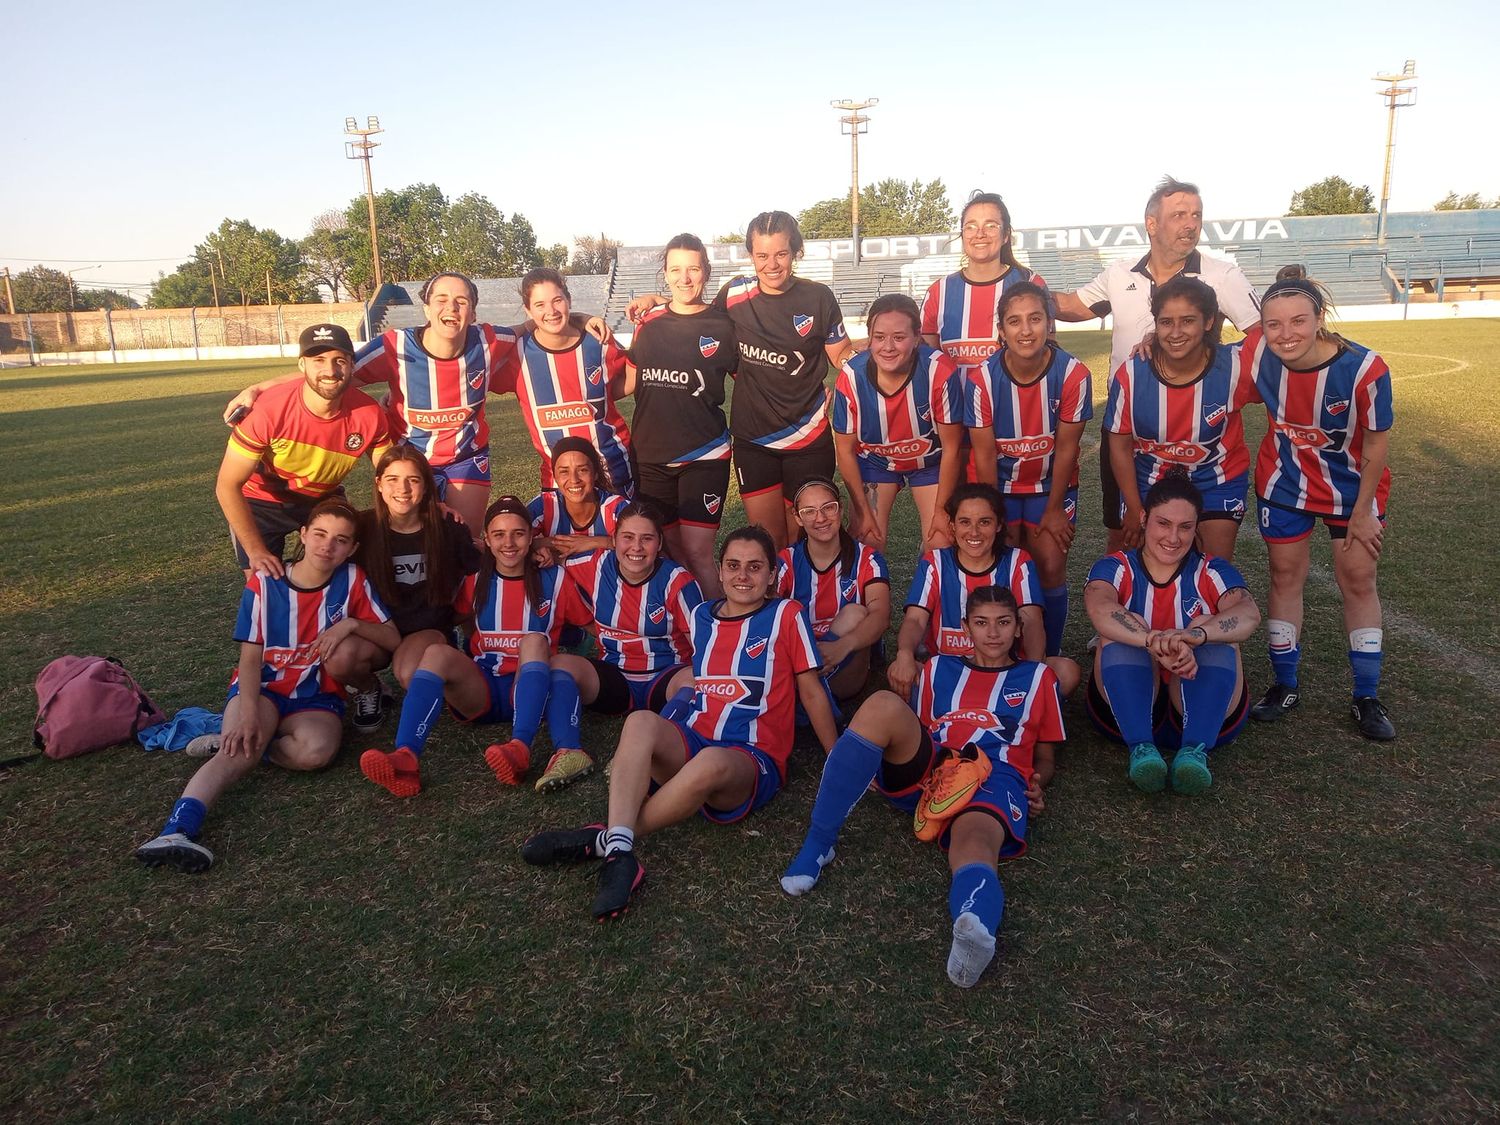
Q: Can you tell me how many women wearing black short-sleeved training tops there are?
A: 2